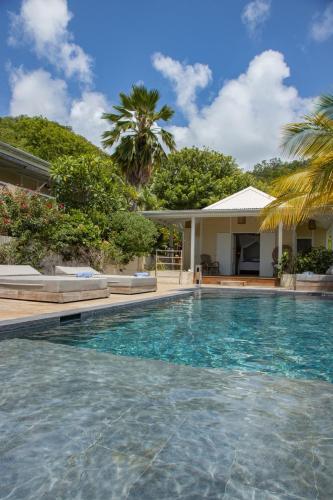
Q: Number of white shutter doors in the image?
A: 2